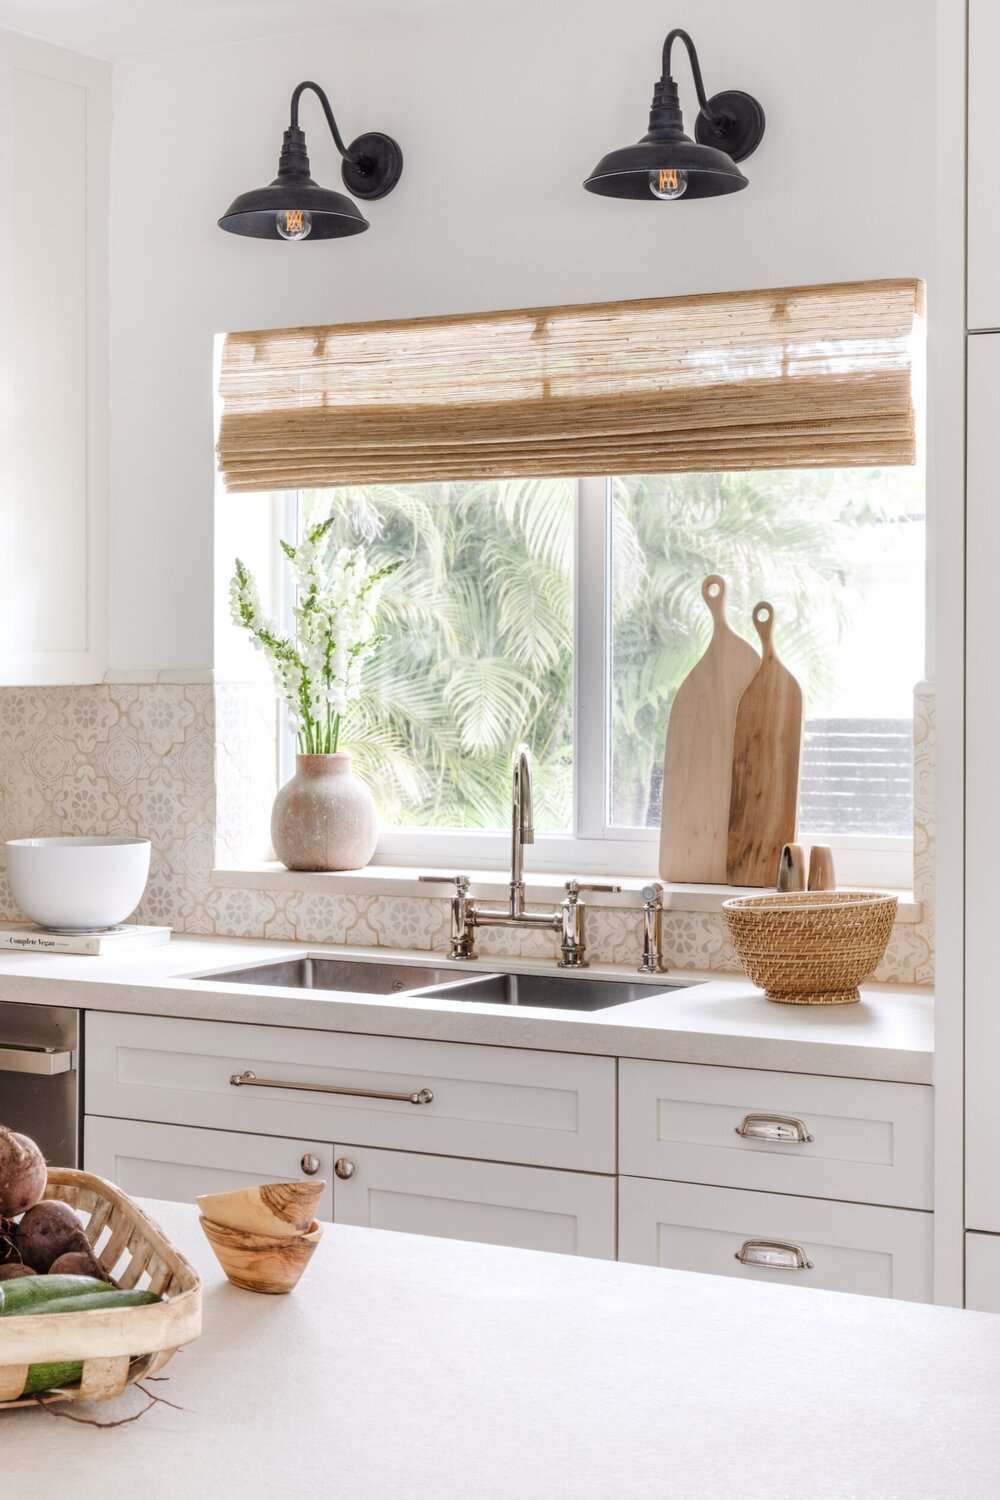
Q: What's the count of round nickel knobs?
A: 2